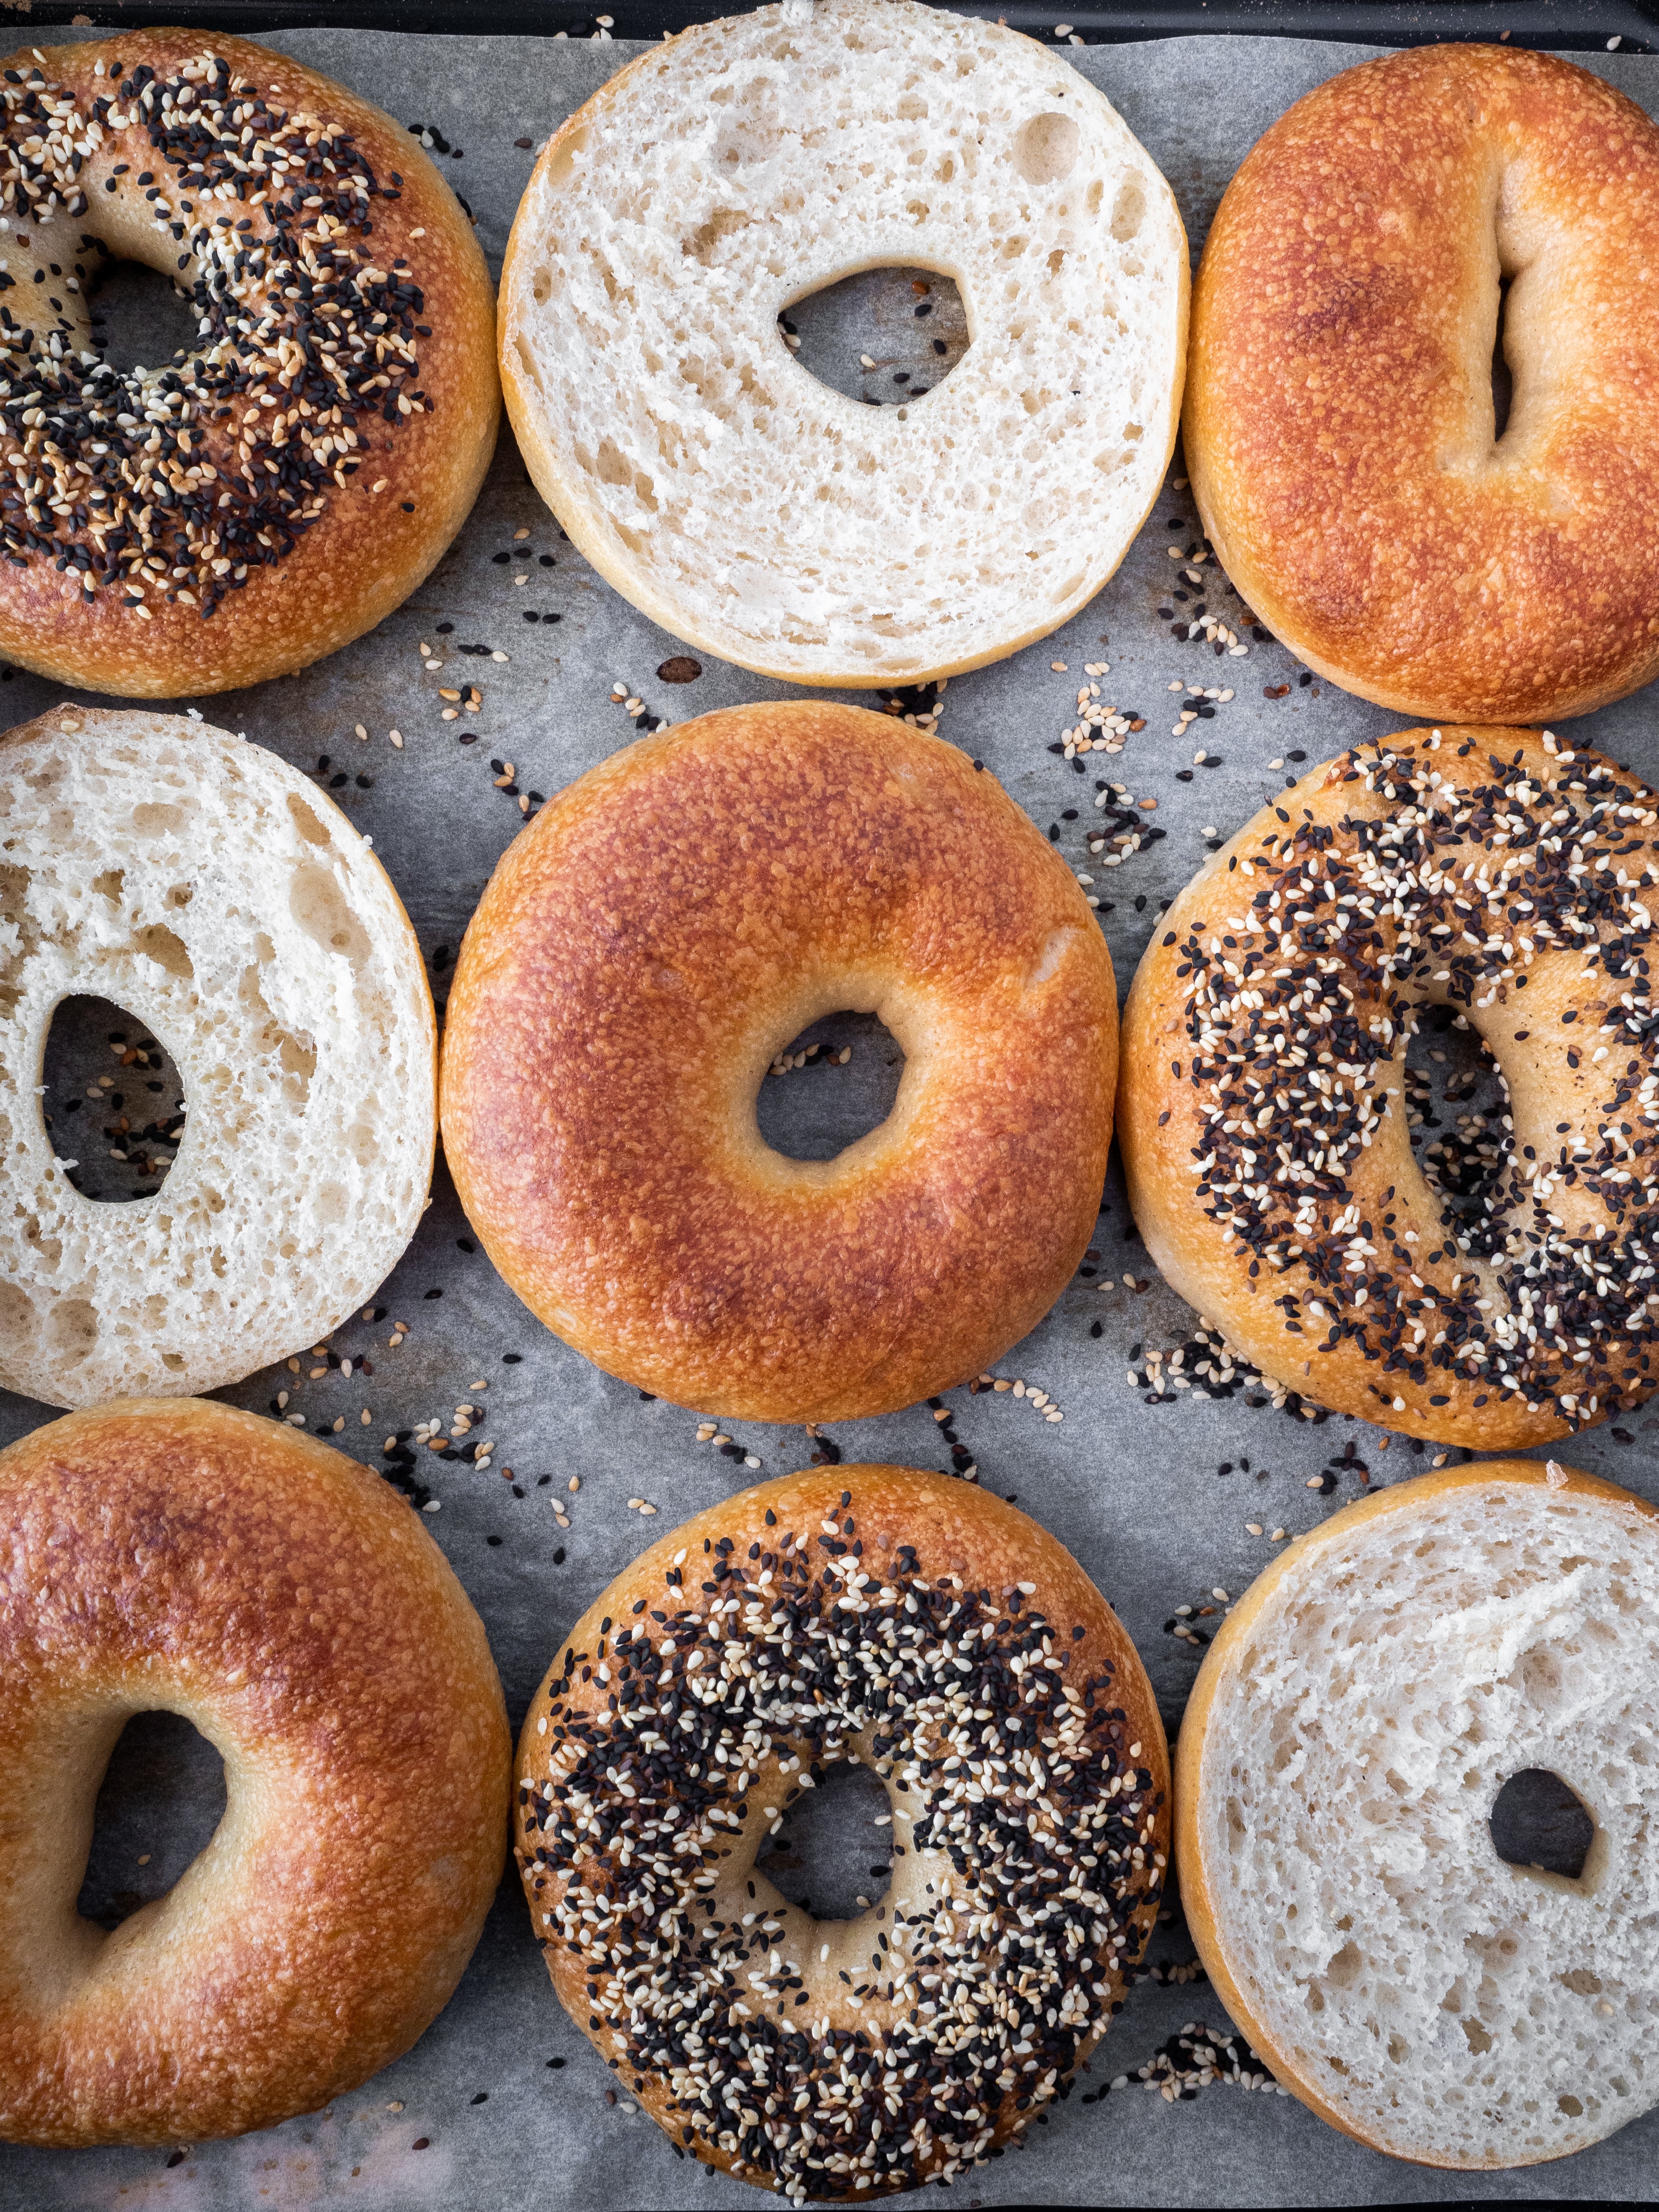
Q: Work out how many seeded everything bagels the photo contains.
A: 3